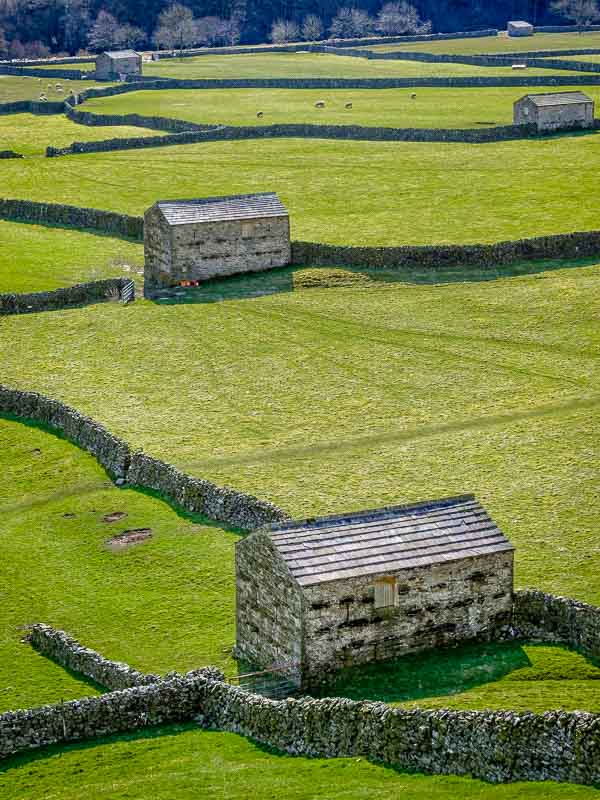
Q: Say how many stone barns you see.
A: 5